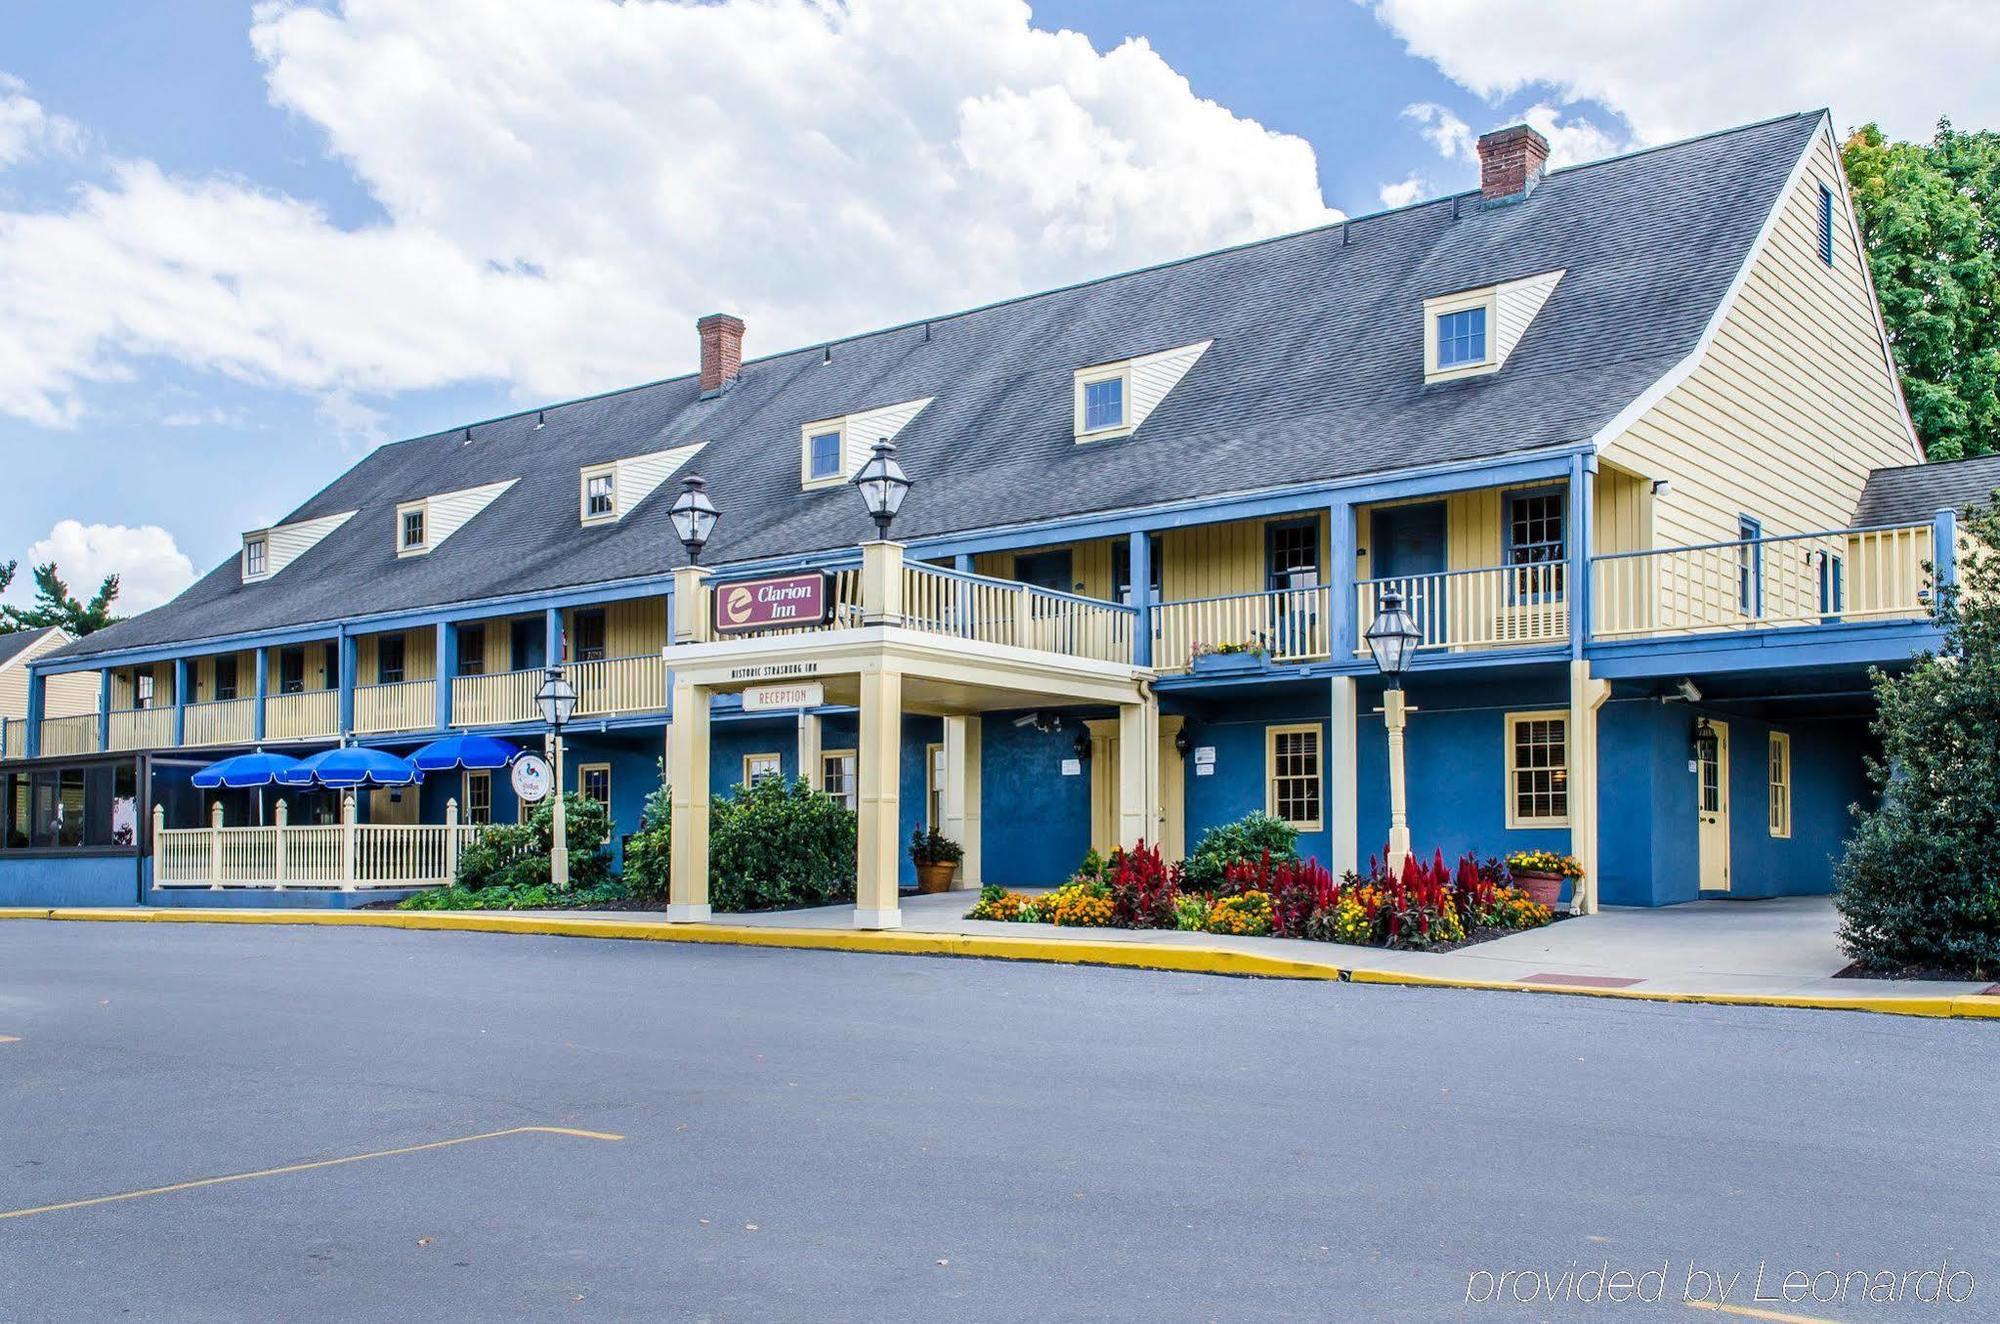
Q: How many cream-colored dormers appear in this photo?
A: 6